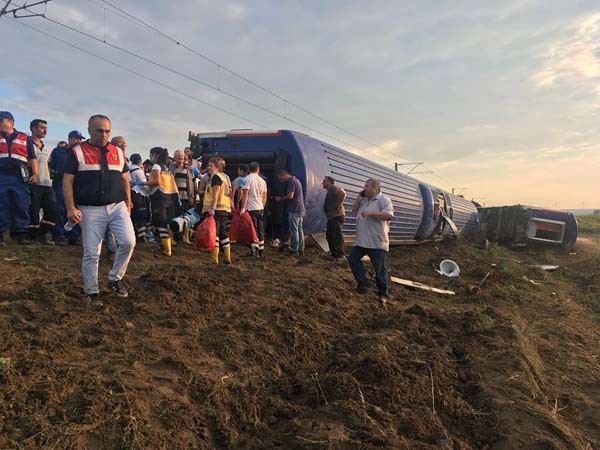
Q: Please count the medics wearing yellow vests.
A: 2